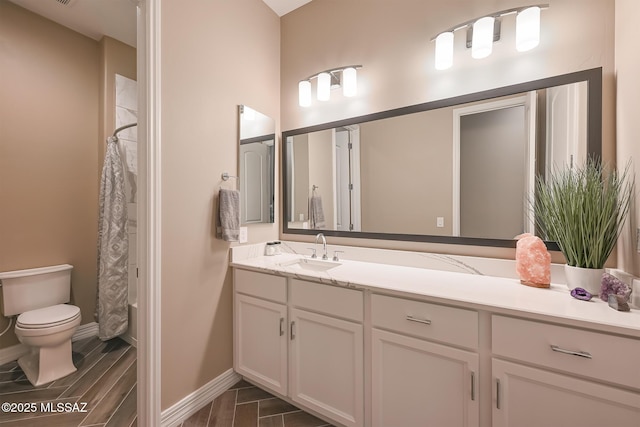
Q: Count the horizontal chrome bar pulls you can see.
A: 2